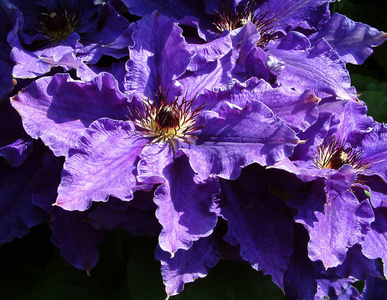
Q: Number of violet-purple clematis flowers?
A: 4